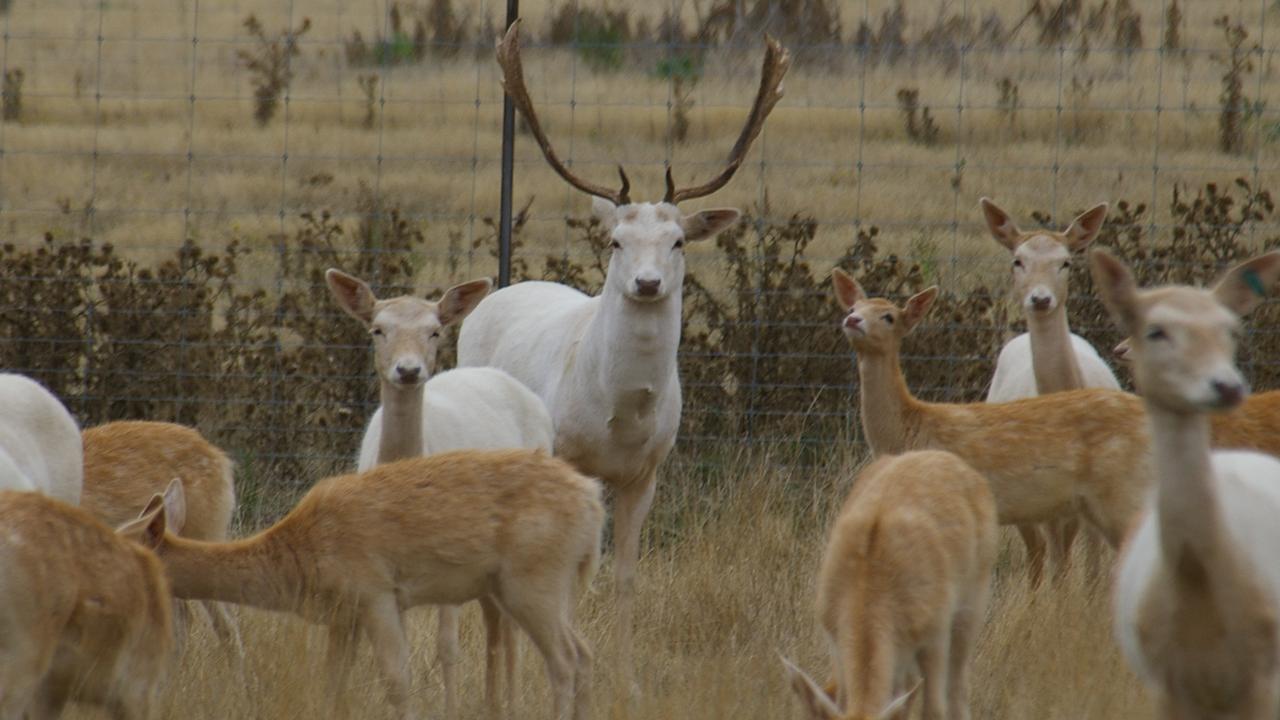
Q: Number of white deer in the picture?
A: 5